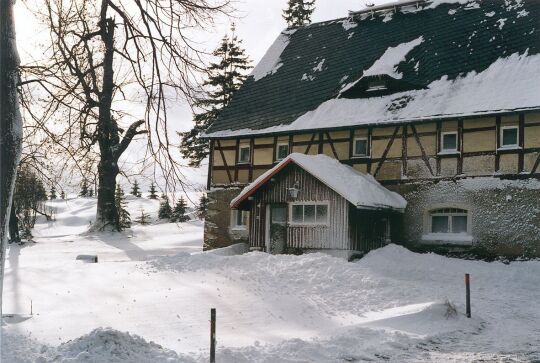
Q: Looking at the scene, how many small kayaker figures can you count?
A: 0